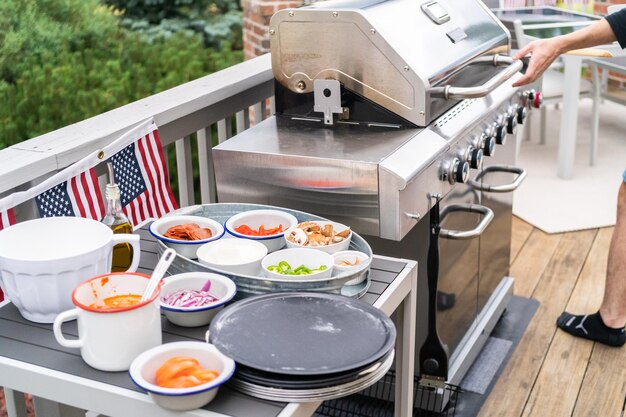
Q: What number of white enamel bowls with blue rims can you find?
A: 4